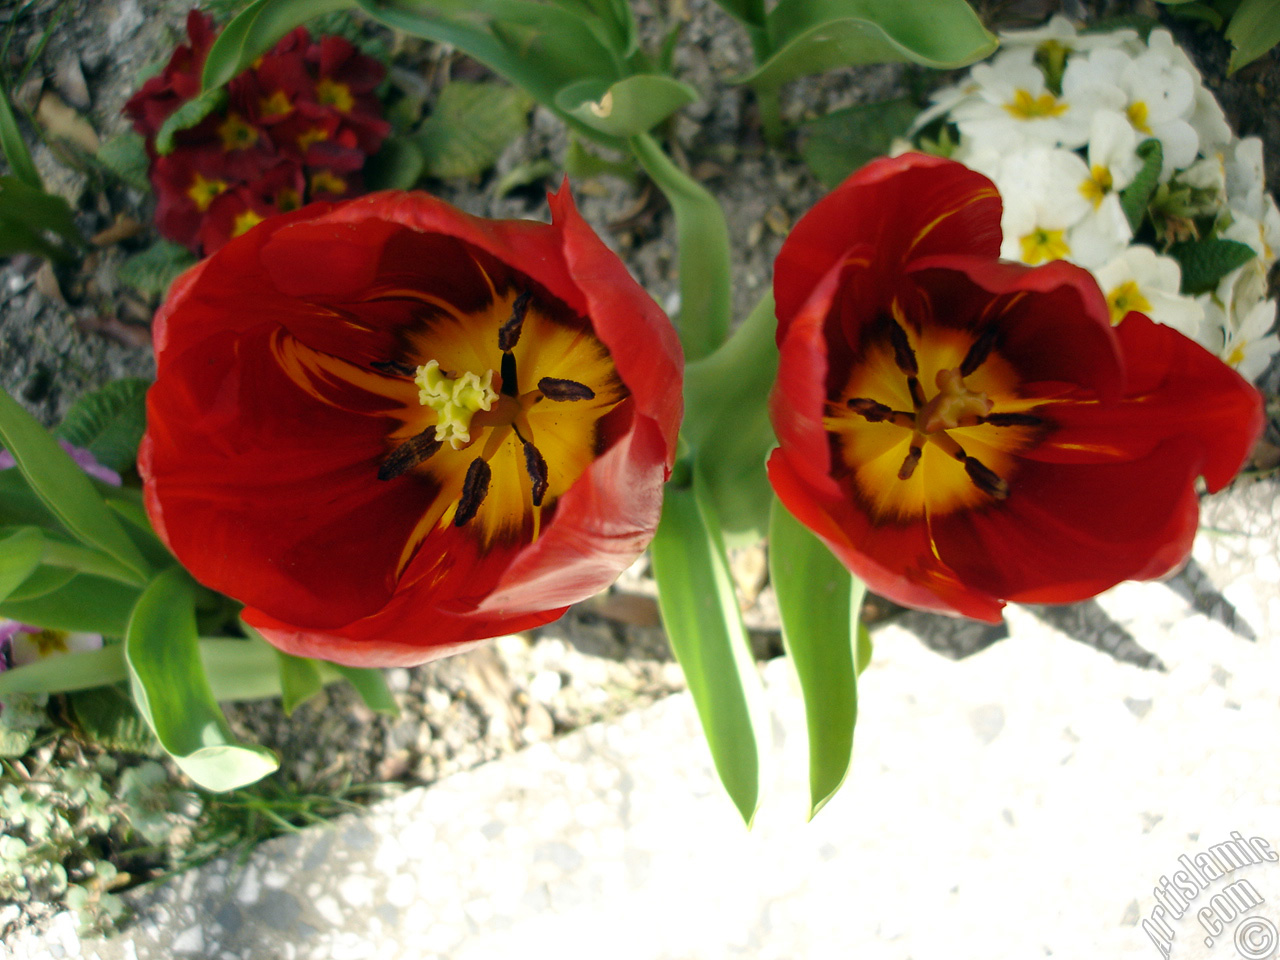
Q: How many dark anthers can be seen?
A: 12